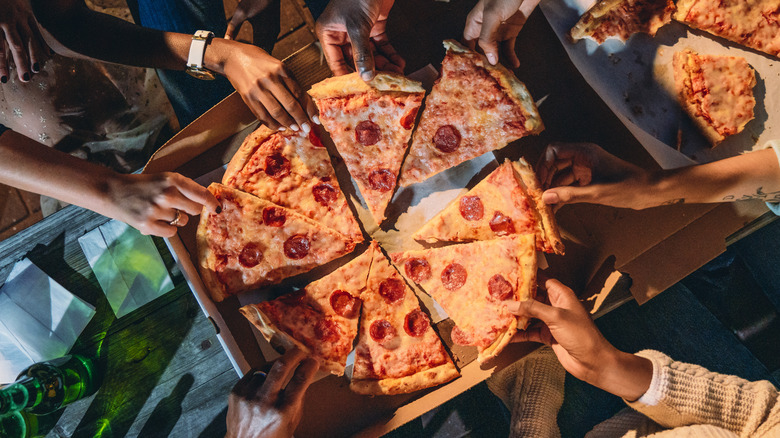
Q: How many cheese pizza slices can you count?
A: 3